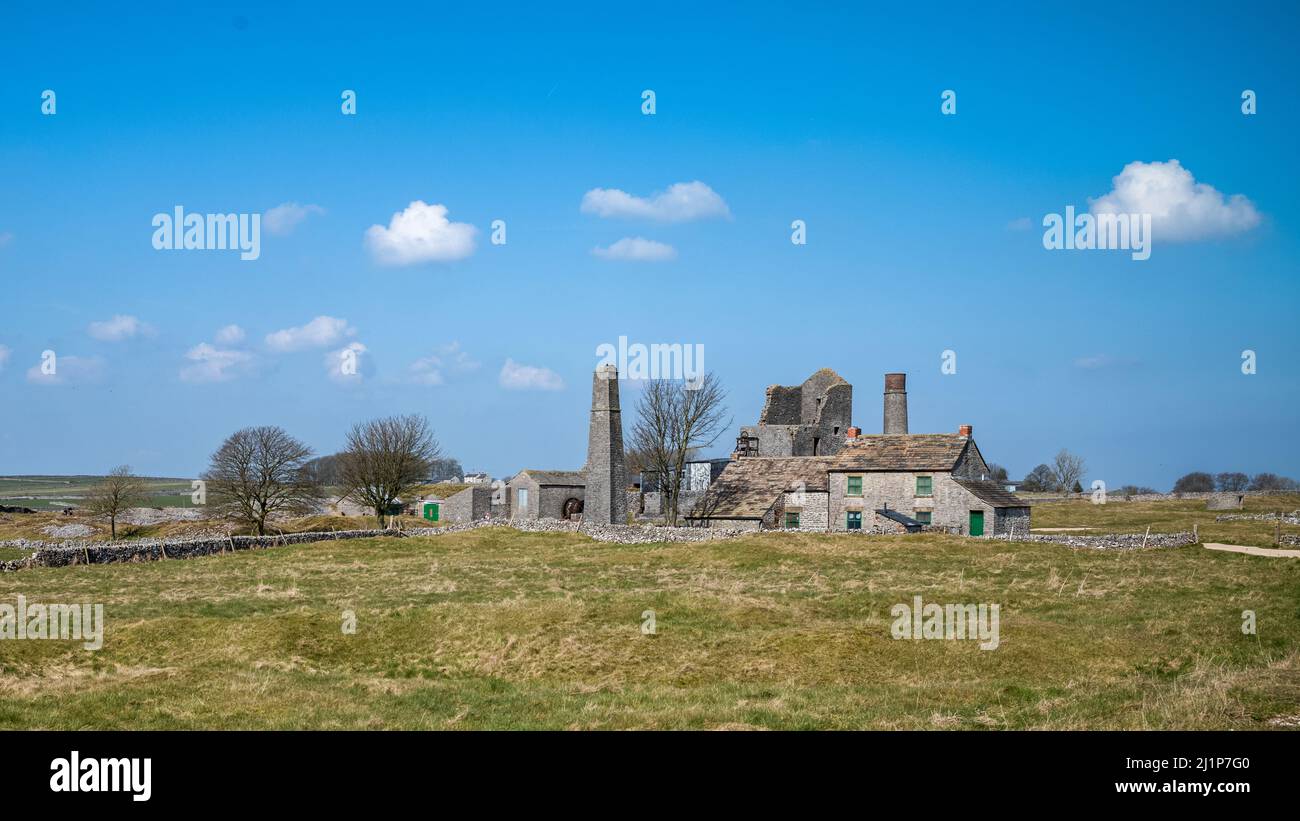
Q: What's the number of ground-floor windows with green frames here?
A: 3